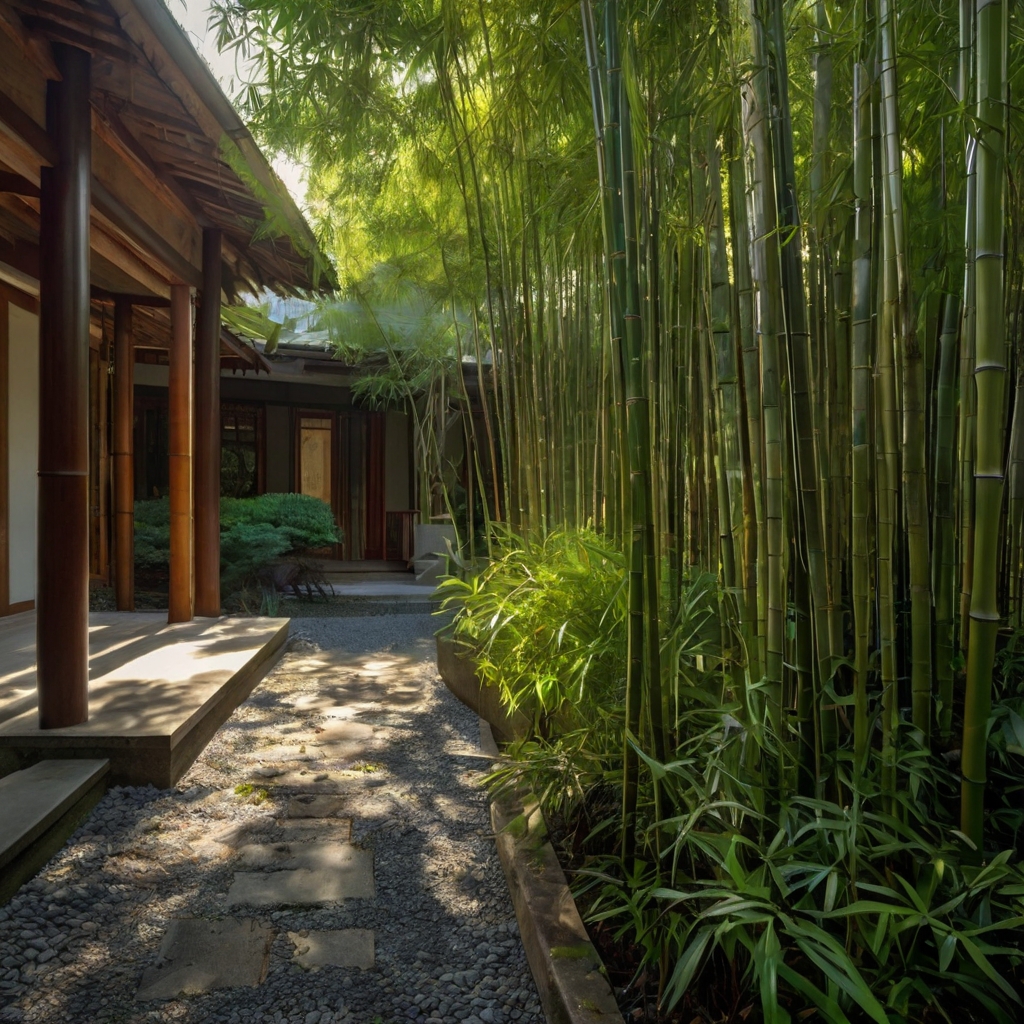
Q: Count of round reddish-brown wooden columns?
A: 4